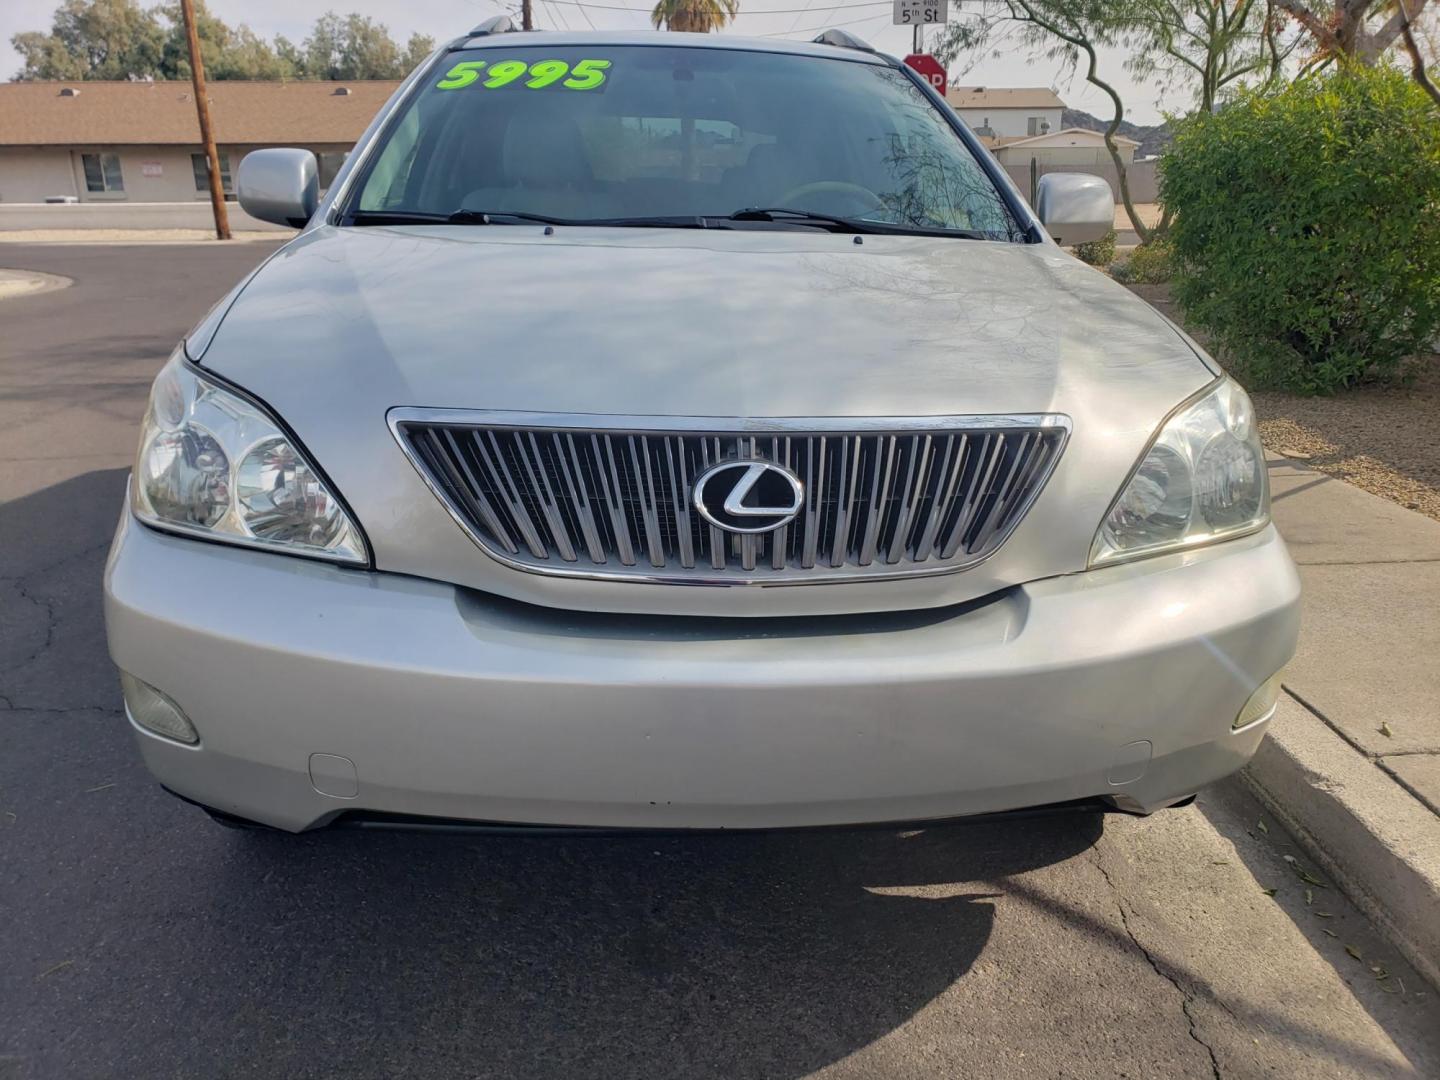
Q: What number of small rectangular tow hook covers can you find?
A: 2